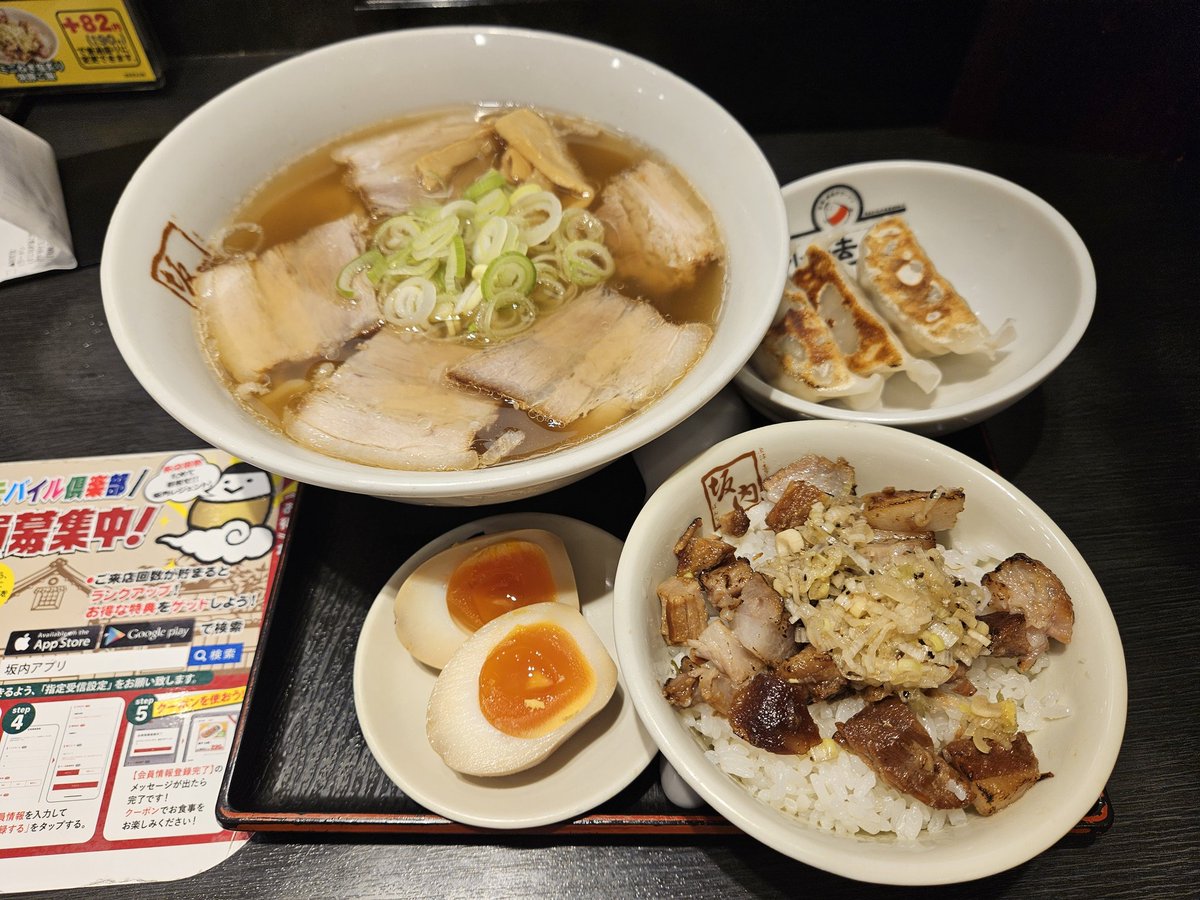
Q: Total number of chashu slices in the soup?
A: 5